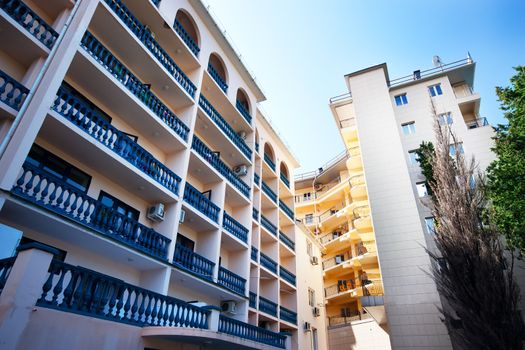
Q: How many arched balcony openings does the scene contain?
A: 6